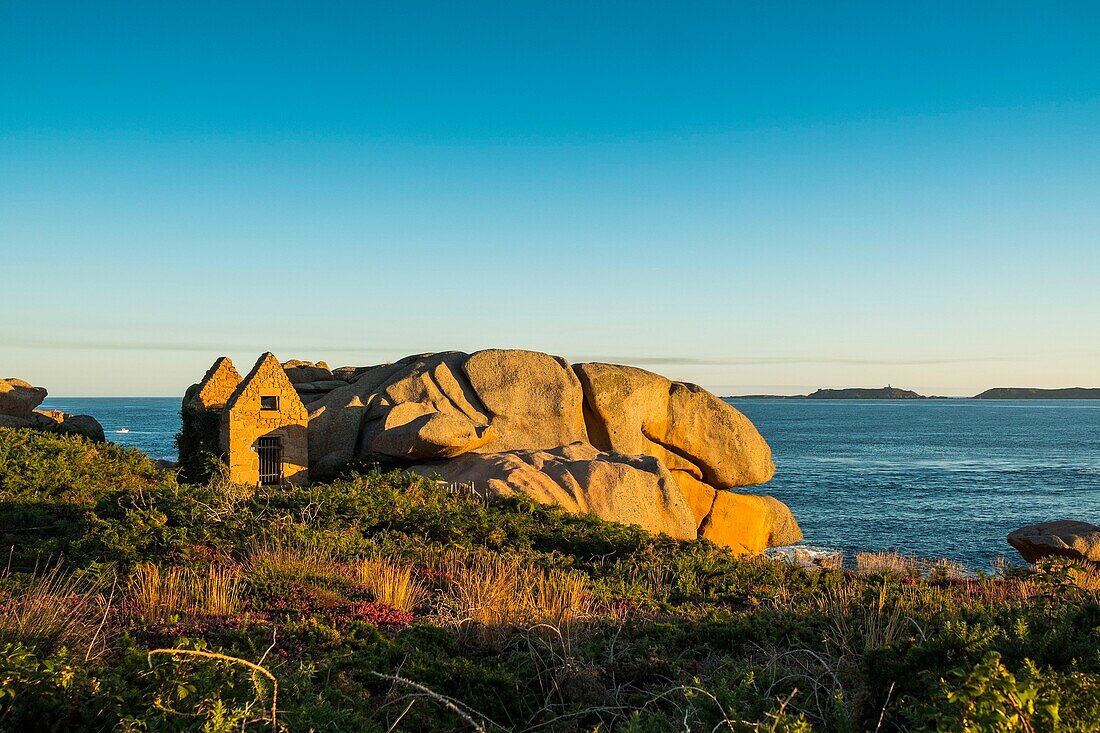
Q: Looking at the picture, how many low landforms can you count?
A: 2